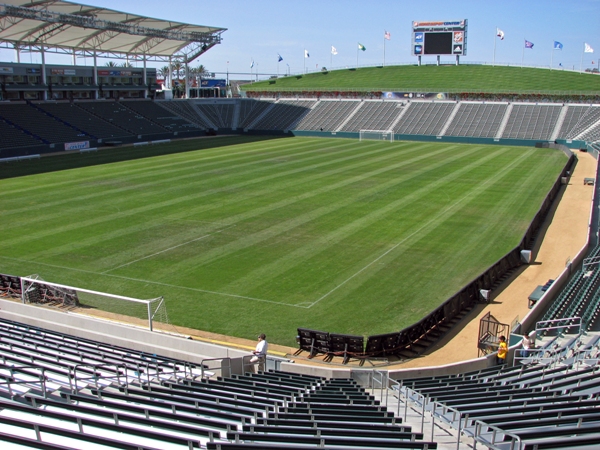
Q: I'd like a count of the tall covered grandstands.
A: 1